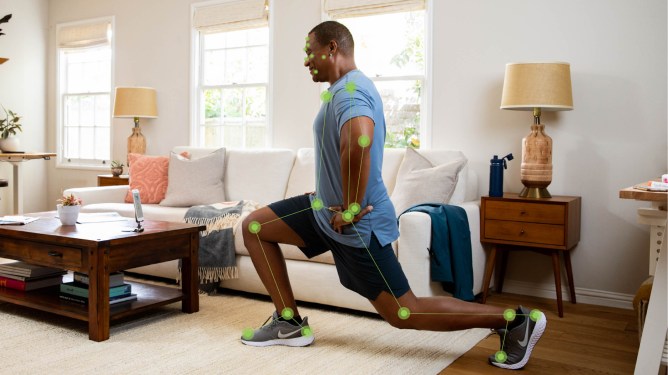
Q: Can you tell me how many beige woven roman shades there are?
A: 3